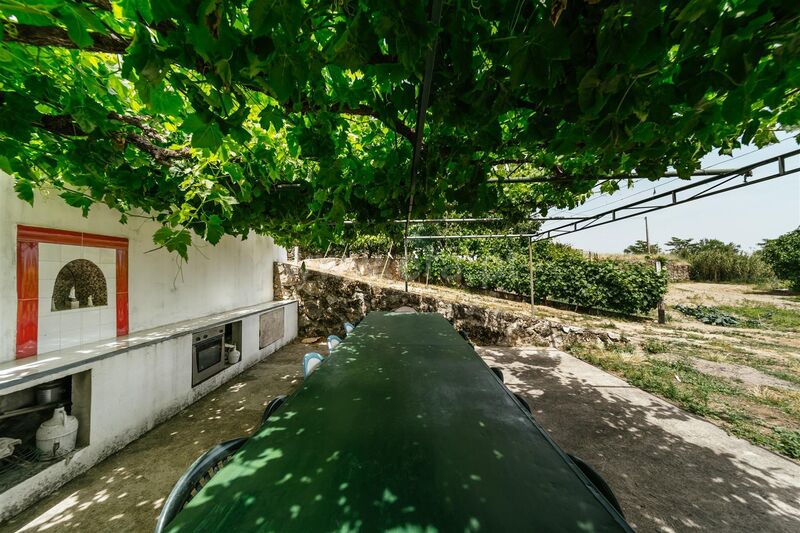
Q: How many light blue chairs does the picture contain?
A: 3